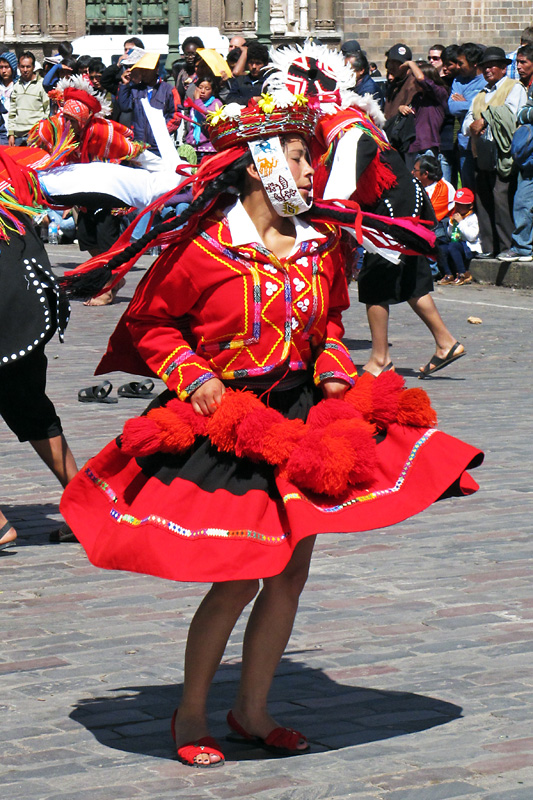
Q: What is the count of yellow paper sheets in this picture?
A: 2